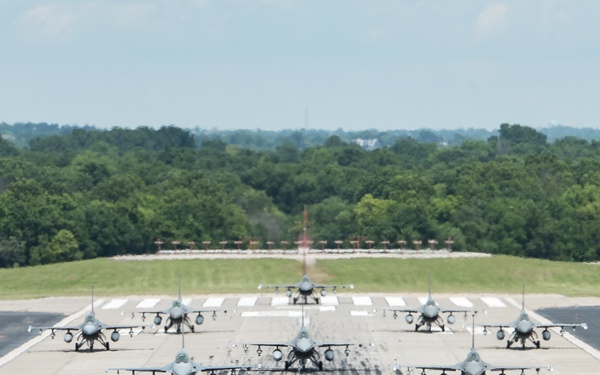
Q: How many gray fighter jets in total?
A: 8